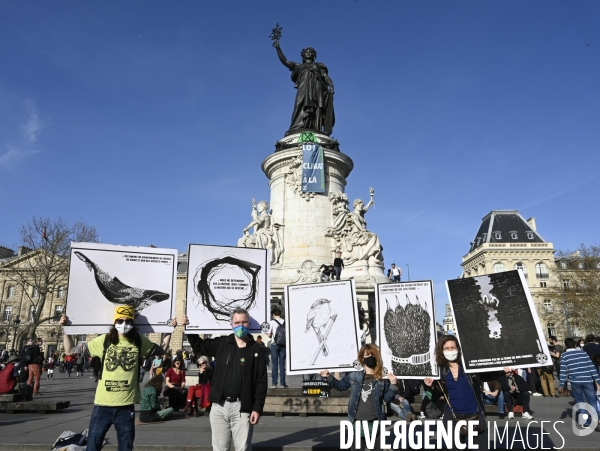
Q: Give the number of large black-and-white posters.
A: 5